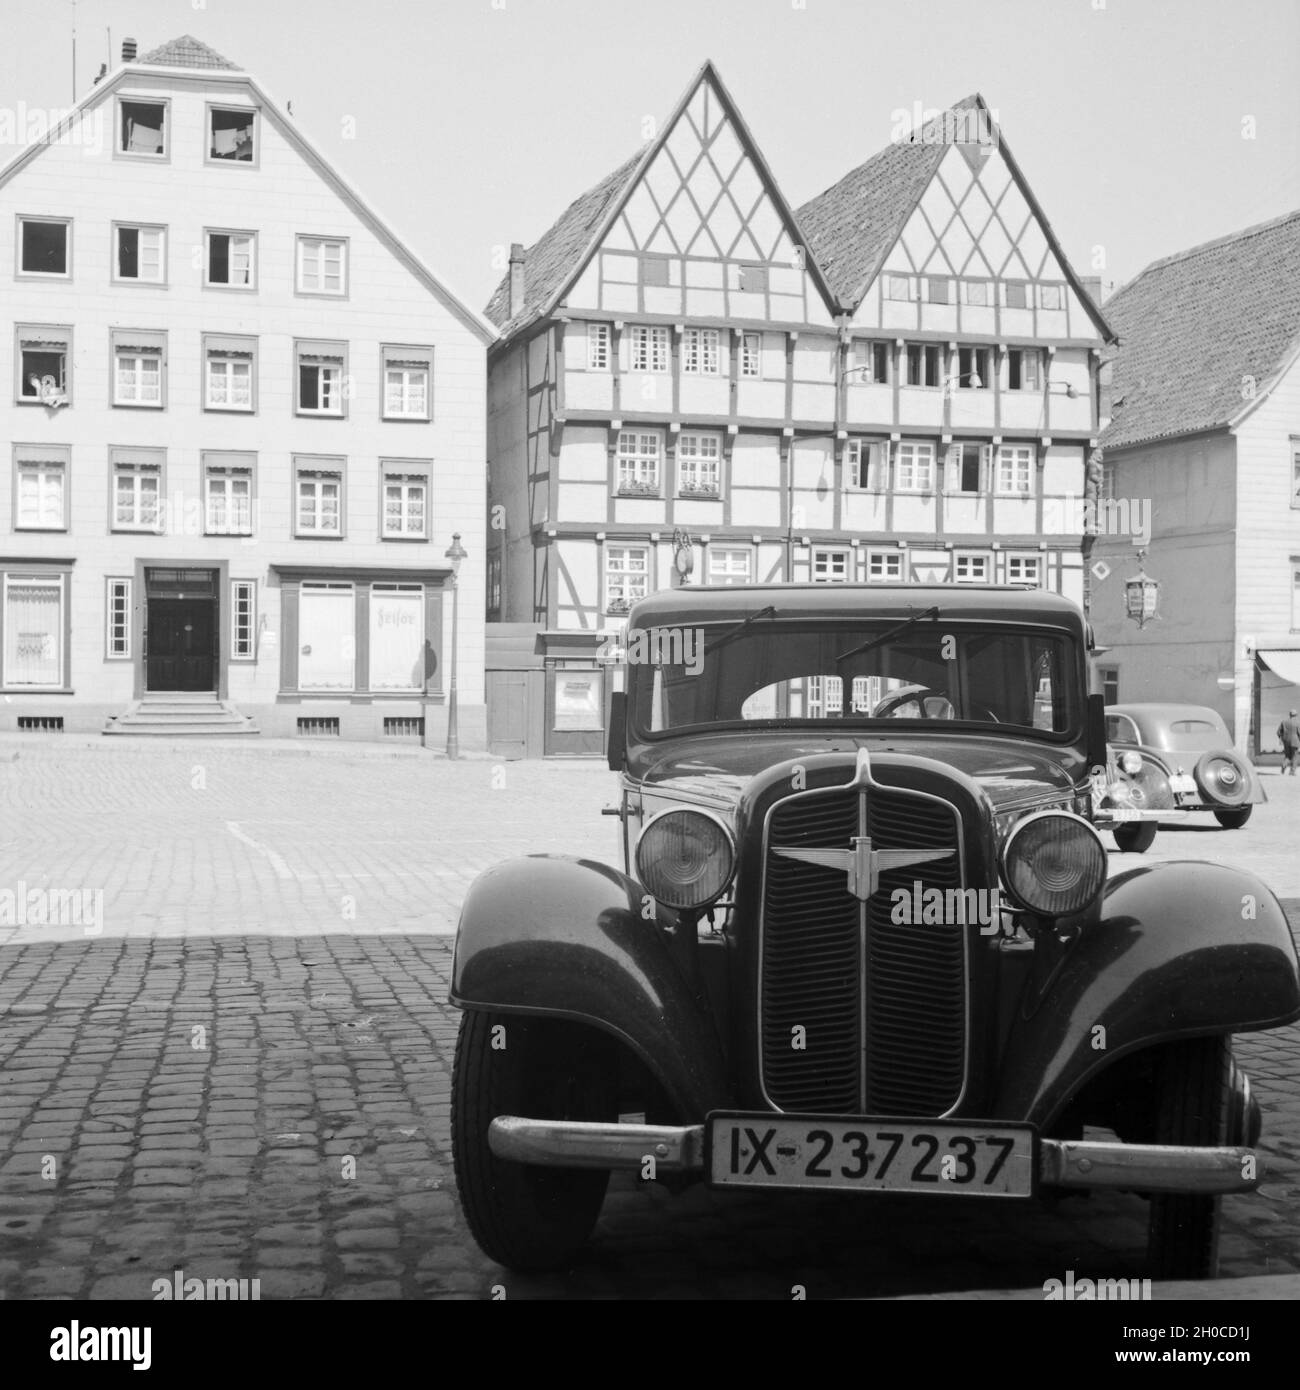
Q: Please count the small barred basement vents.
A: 3